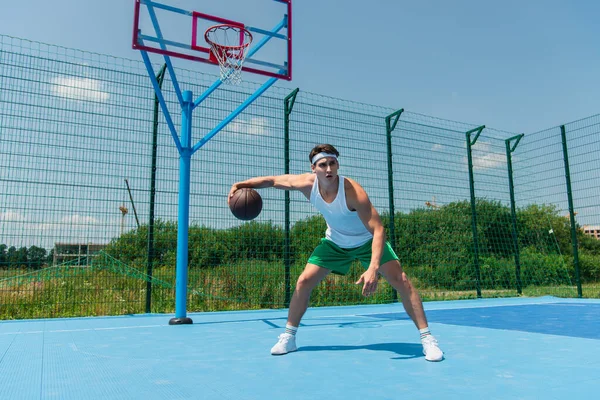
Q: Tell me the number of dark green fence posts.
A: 6